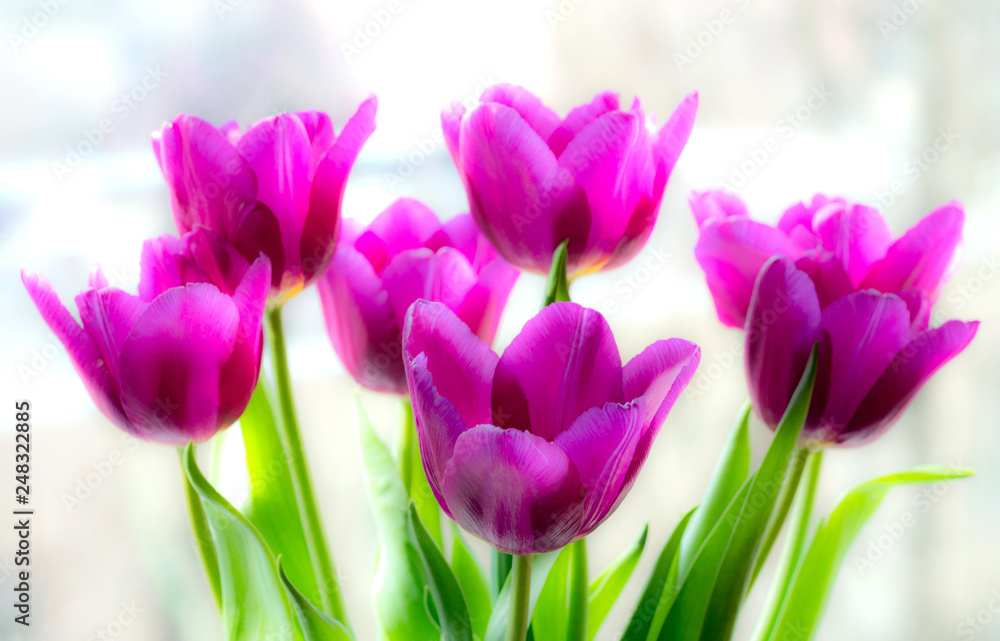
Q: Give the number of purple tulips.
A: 7